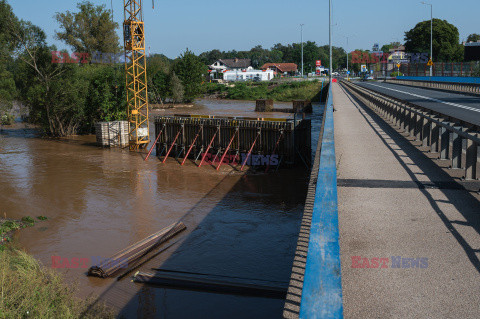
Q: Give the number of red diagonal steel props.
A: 7